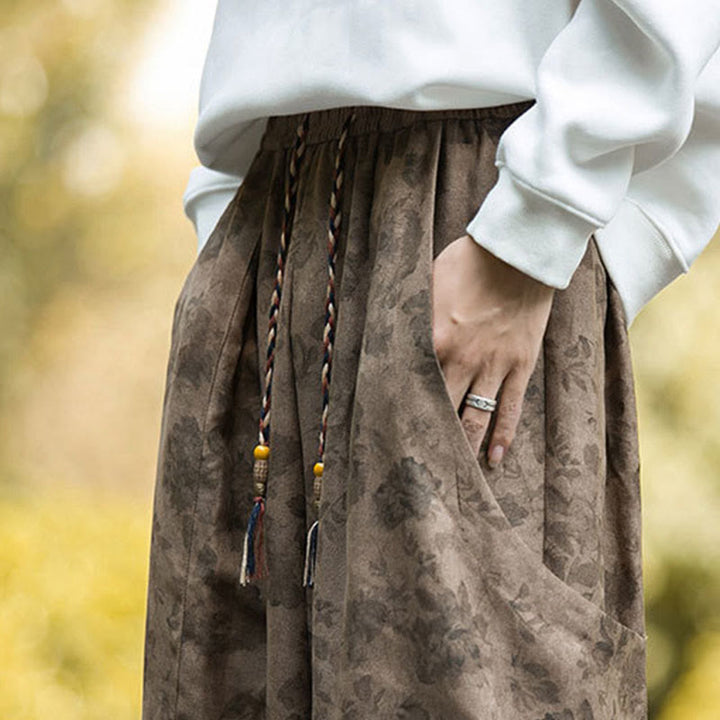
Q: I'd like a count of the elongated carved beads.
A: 2